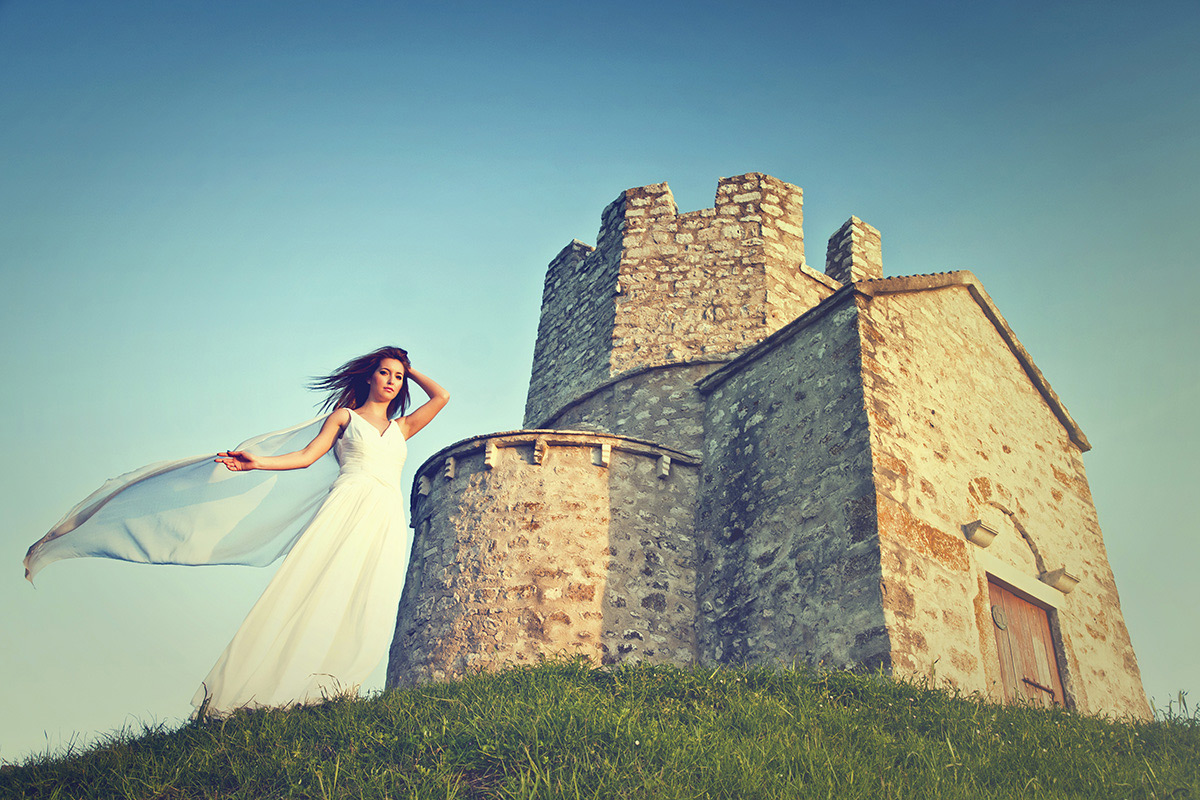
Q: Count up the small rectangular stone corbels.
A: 6